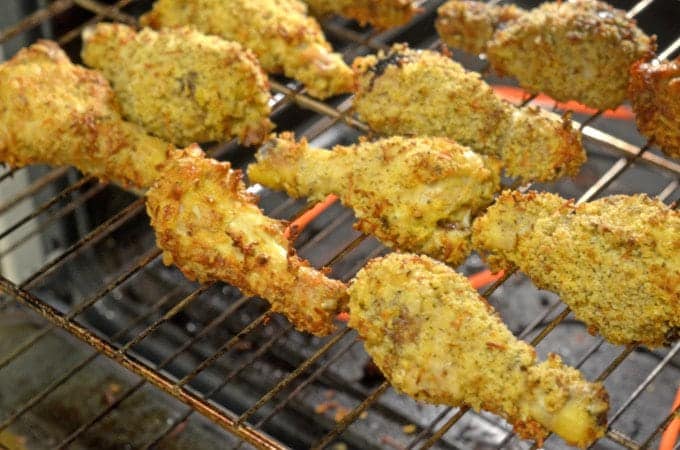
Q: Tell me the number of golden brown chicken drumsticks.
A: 11